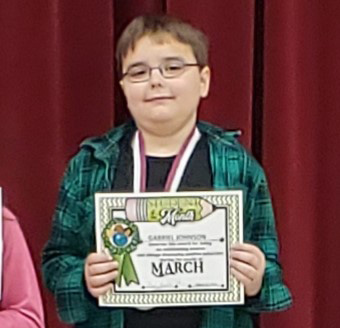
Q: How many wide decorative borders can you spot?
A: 1